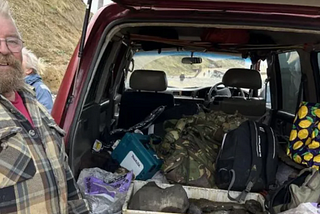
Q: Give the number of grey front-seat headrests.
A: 2